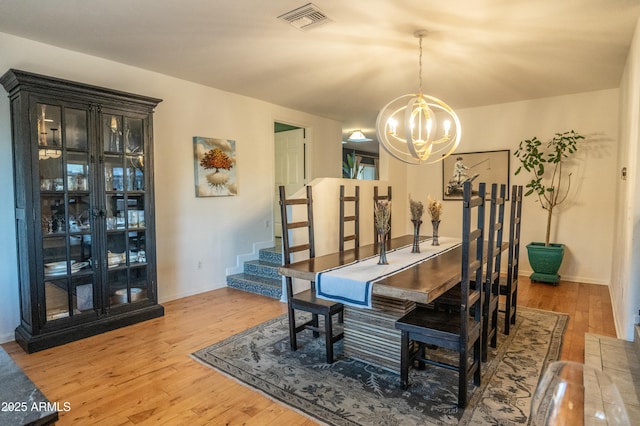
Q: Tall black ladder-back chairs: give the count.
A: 6